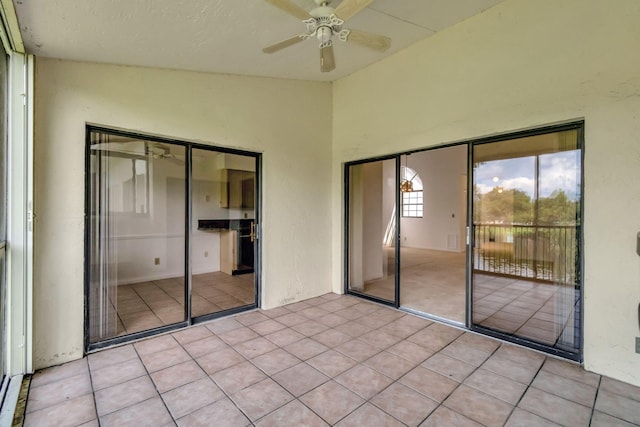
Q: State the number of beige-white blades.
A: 5